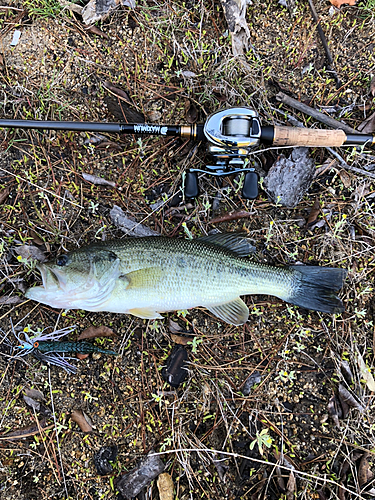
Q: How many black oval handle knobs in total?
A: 2